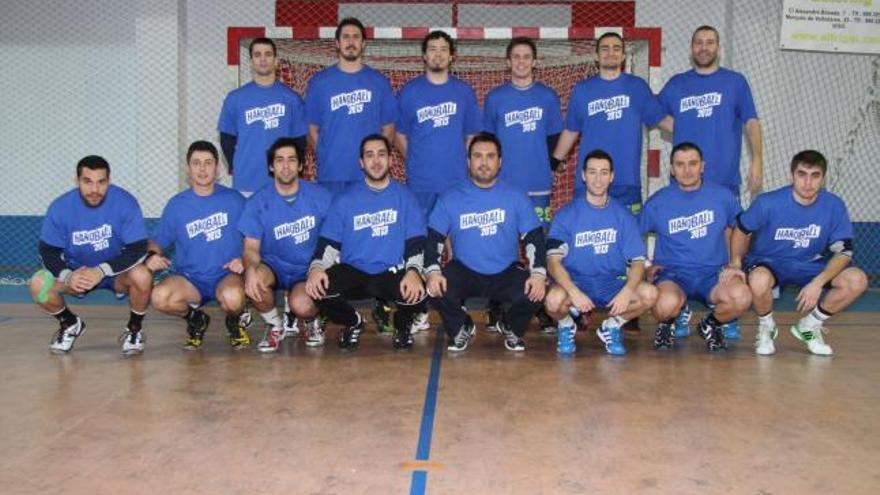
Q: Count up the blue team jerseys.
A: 14